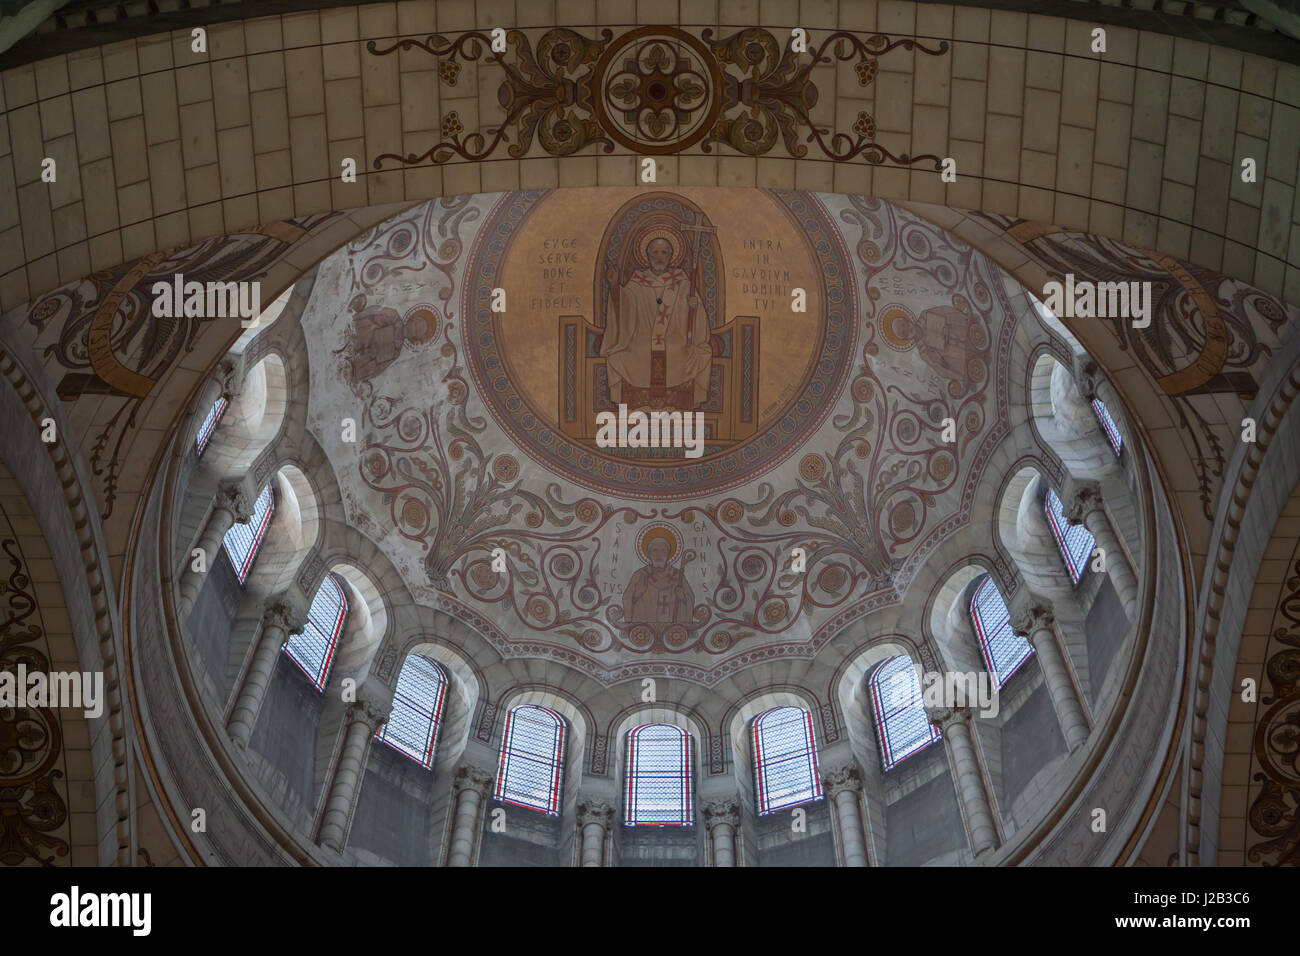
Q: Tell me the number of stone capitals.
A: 12